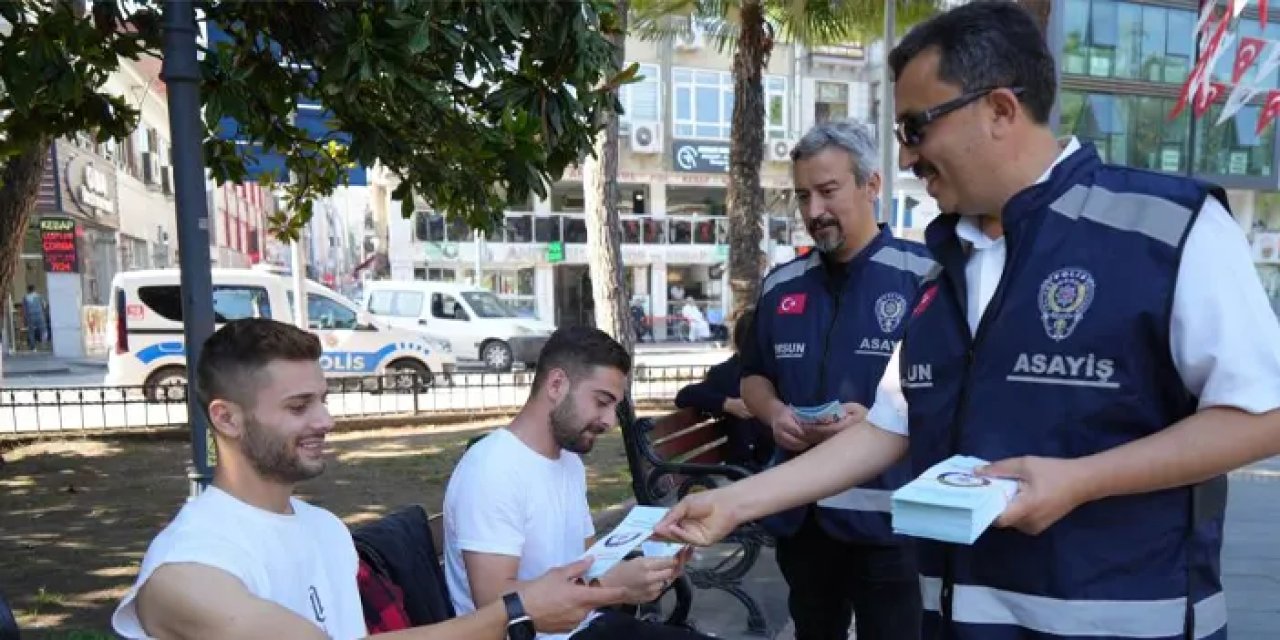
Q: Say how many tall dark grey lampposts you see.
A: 1